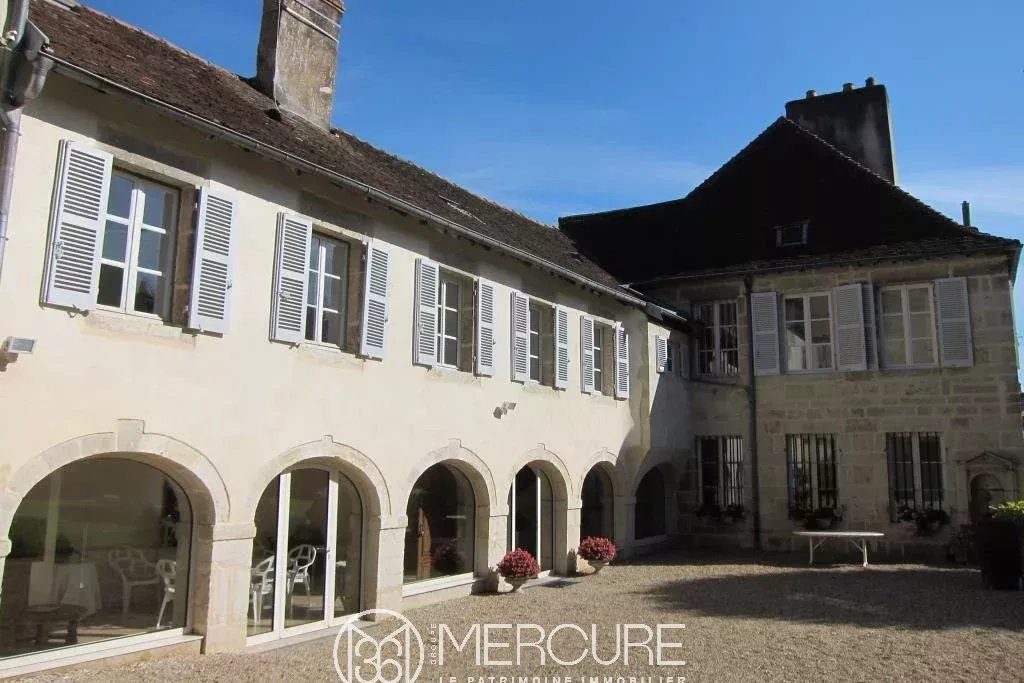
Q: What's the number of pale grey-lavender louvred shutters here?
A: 15